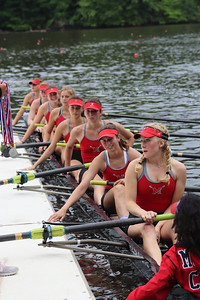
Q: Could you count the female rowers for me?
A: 8